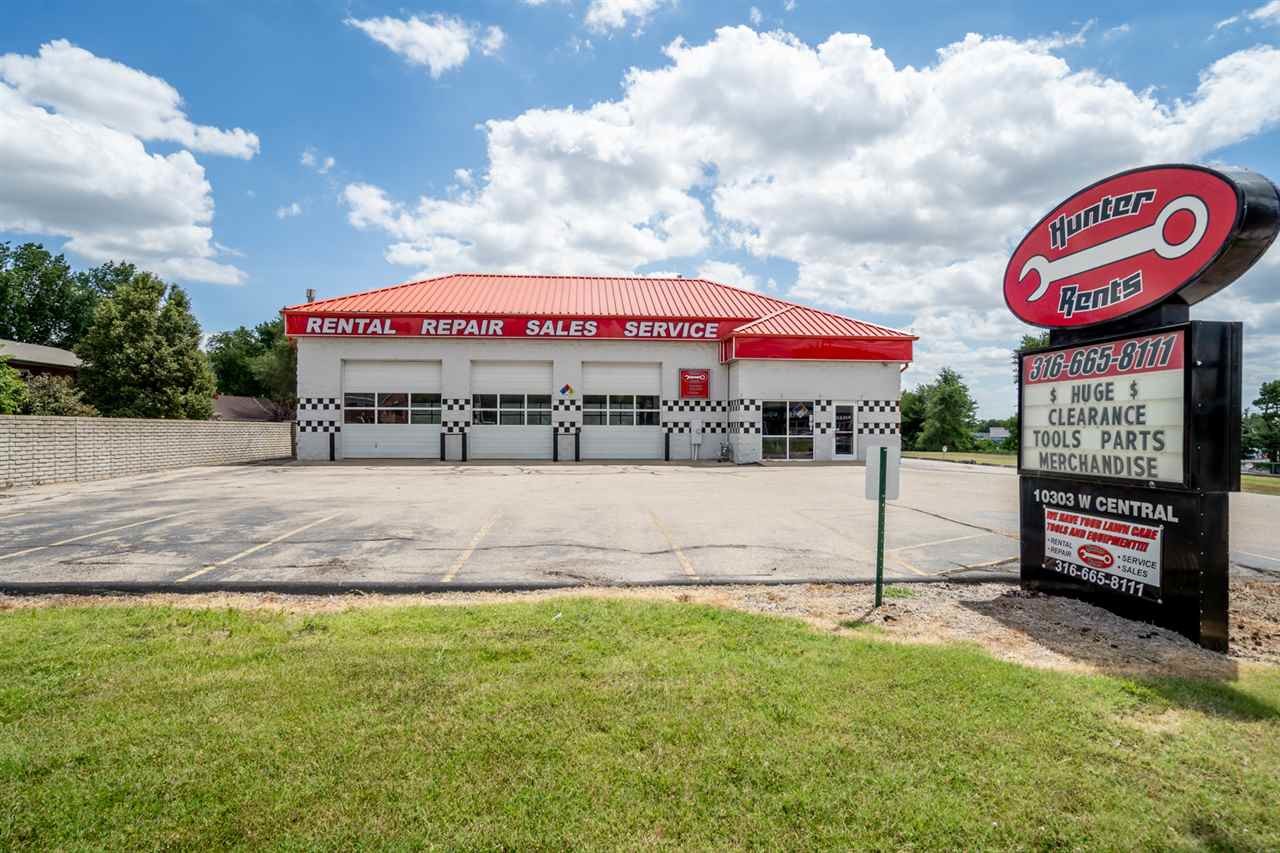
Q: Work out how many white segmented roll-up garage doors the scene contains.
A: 3